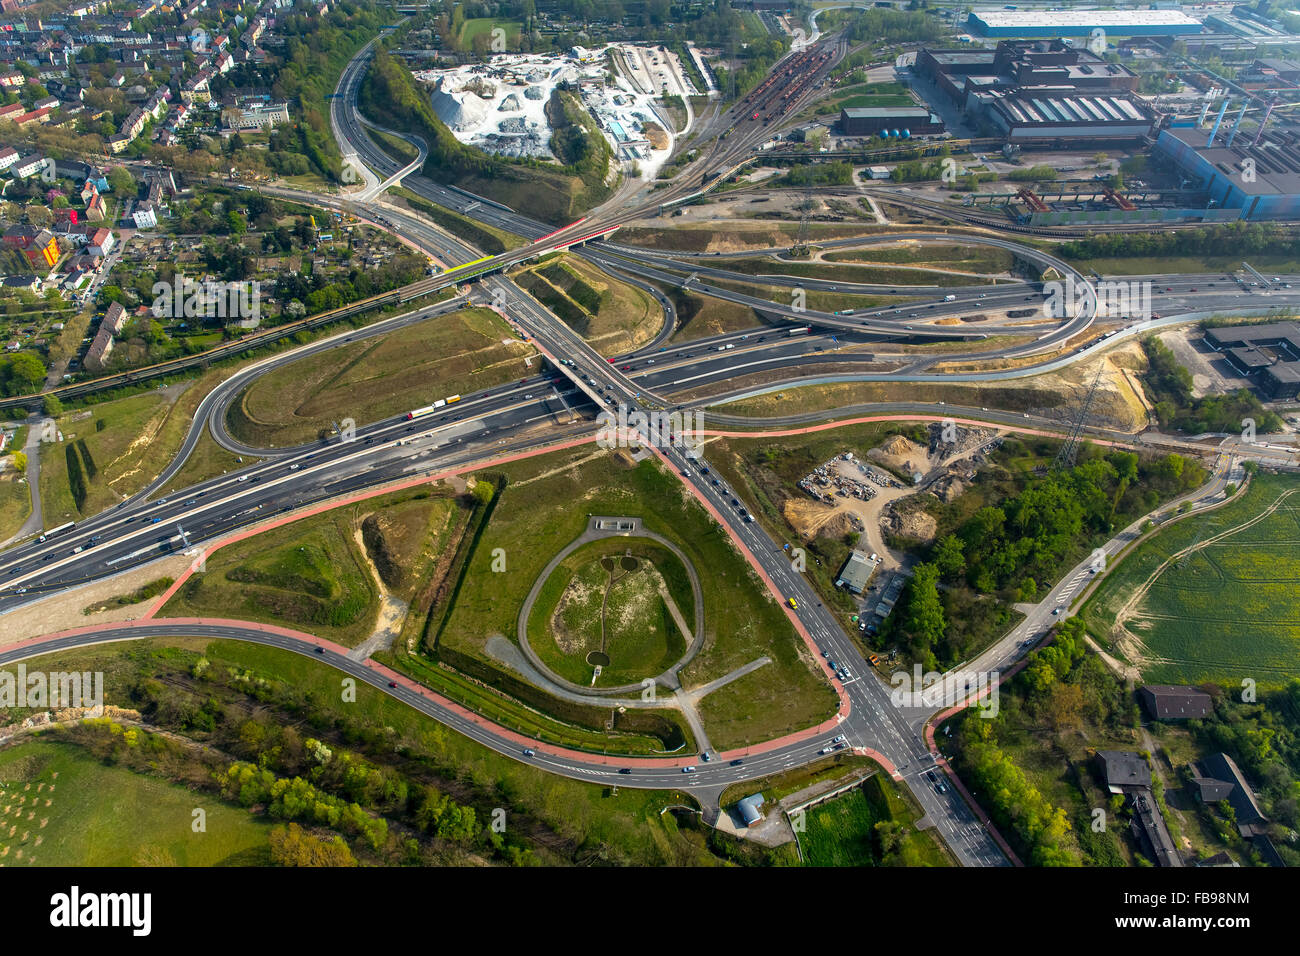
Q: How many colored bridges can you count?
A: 2